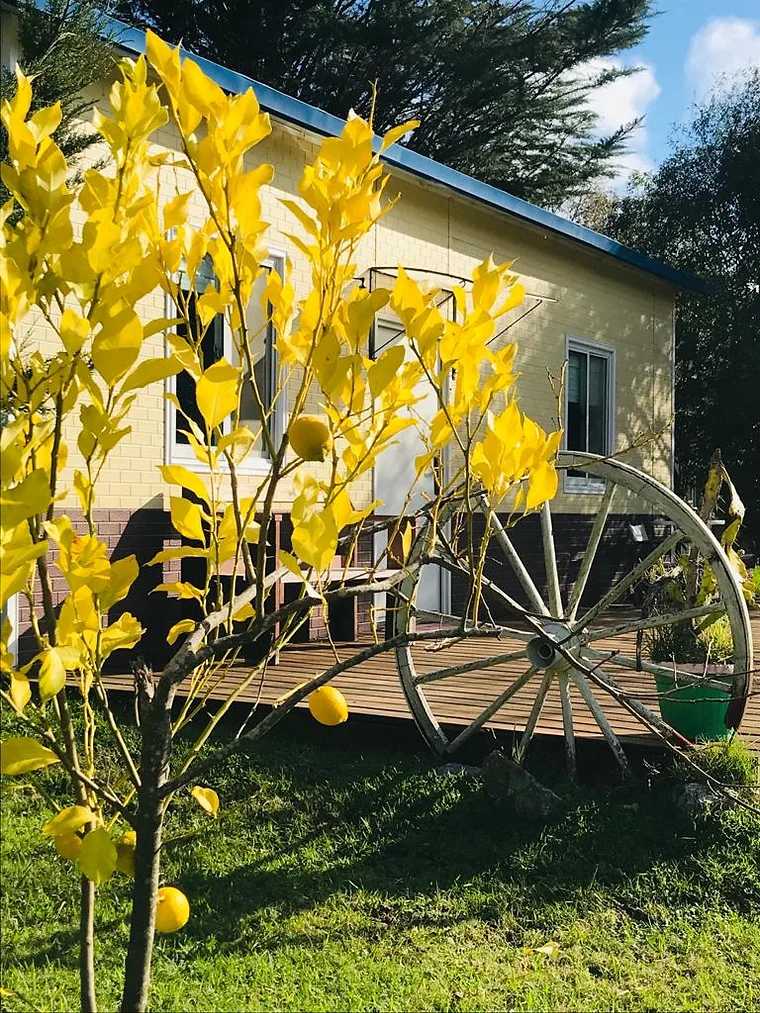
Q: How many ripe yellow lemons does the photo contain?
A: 5